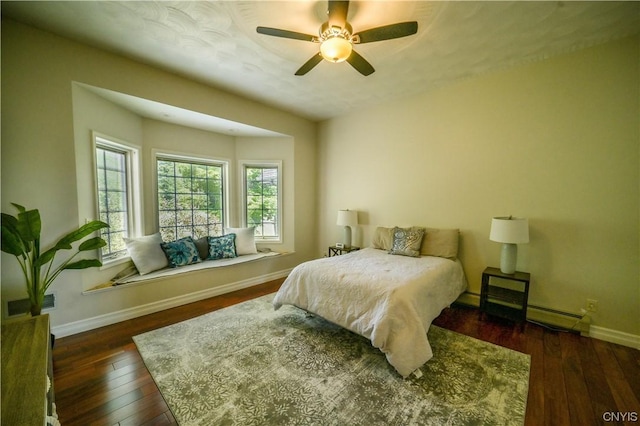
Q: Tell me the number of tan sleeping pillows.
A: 2